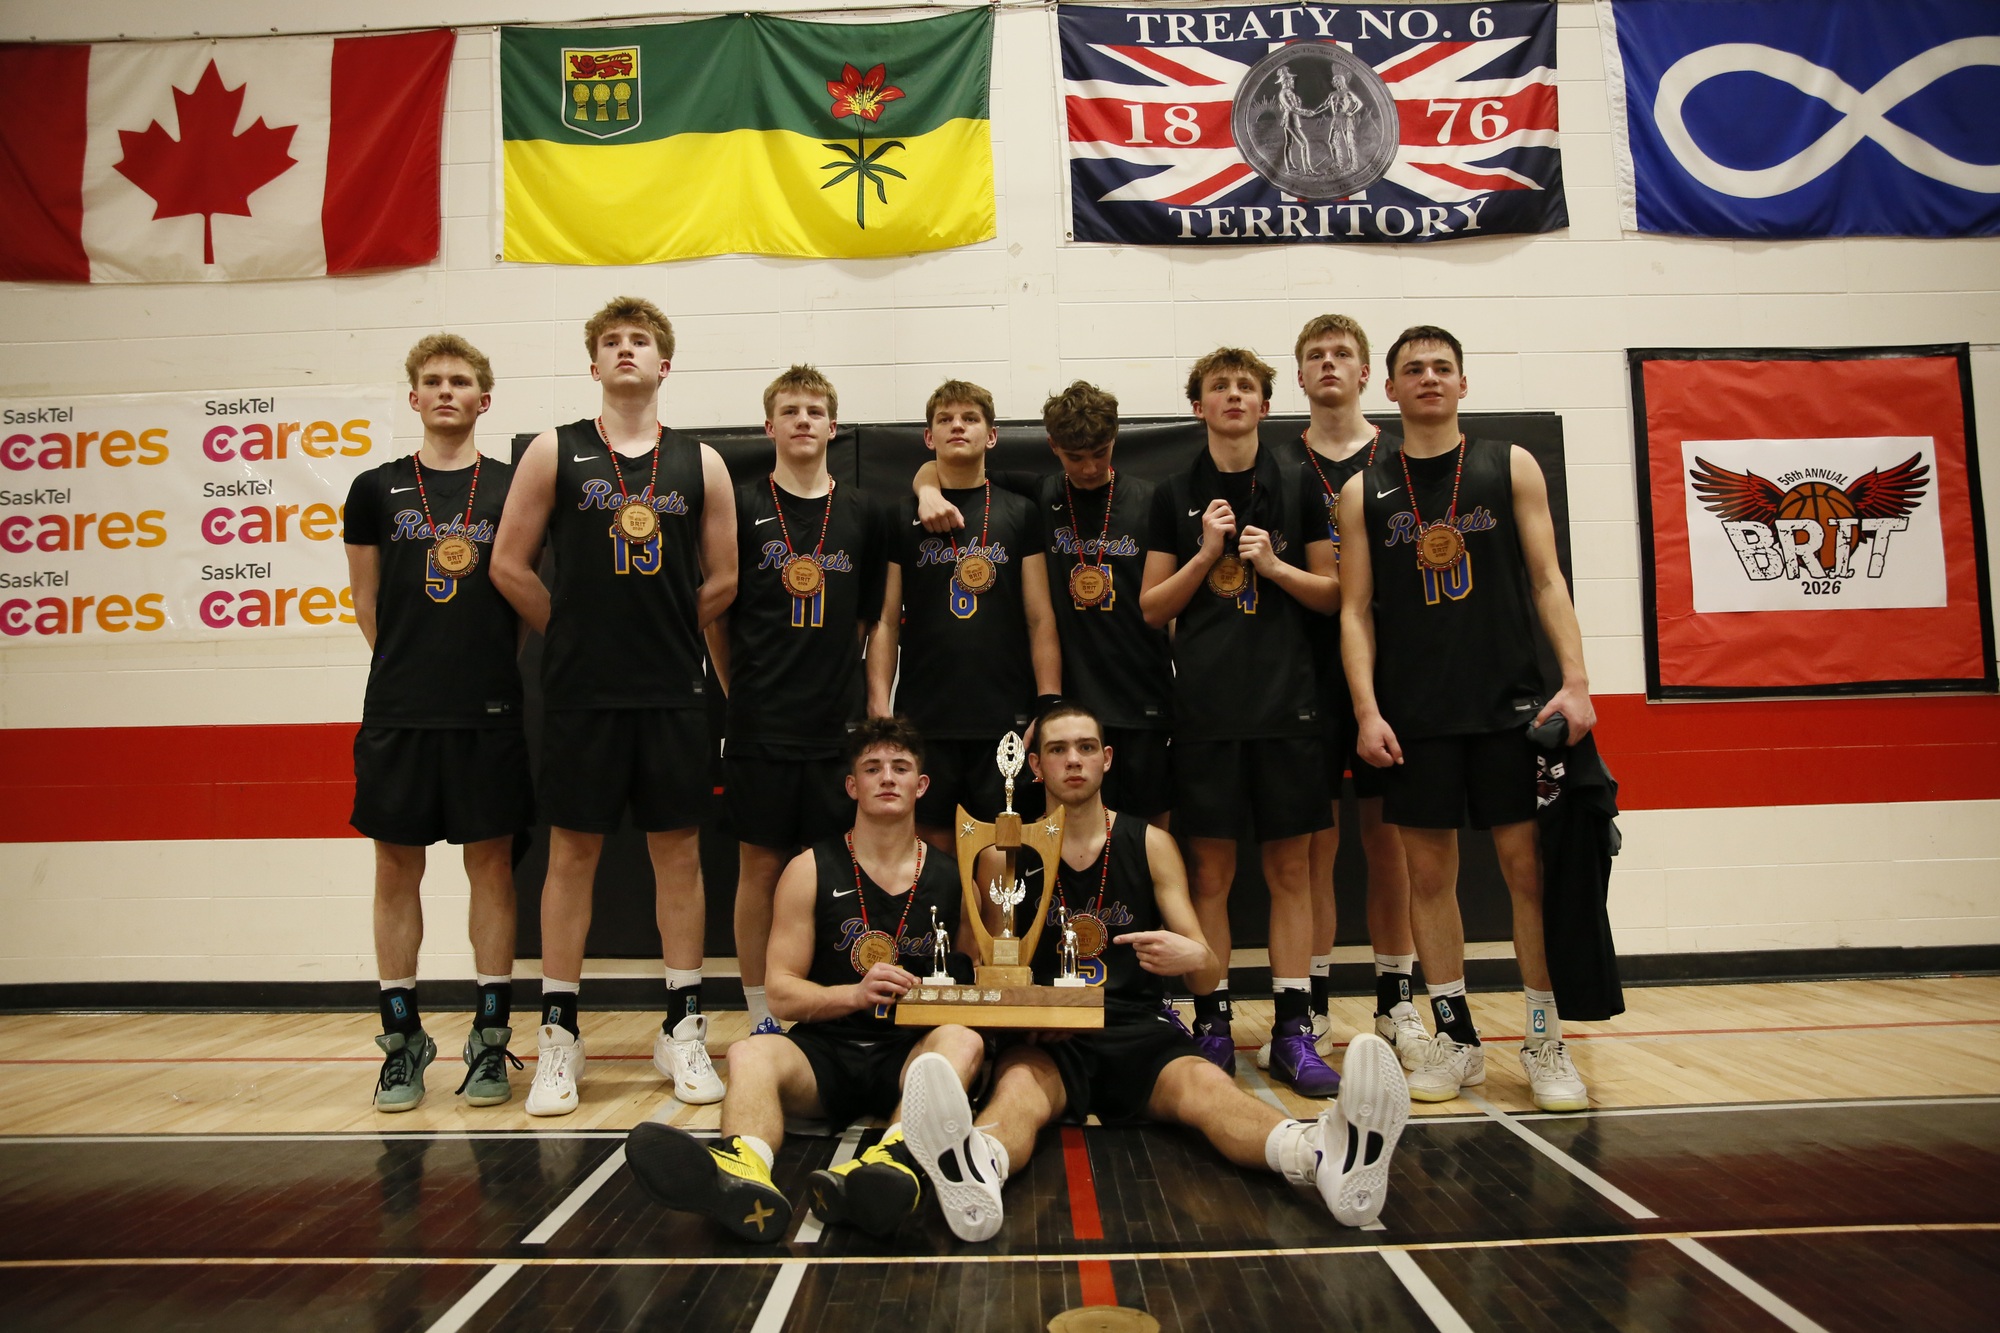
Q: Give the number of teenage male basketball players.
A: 10